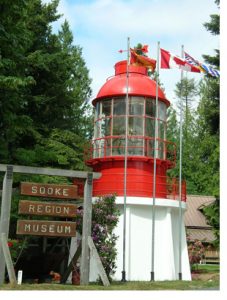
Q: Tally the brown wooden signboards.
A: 3